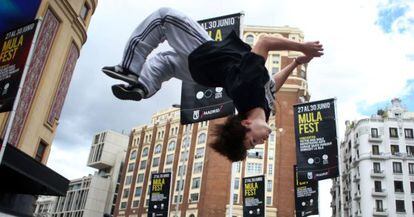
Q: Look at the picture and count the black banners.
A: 6